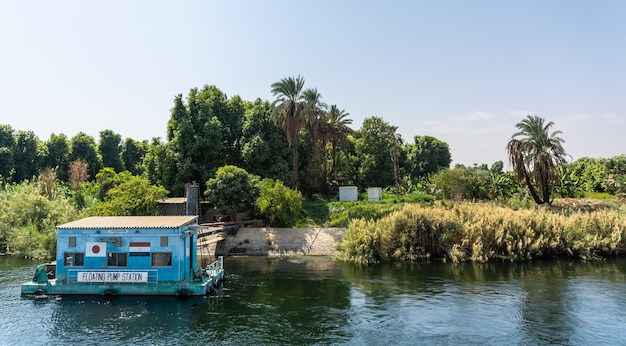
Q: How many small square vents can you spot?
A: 3